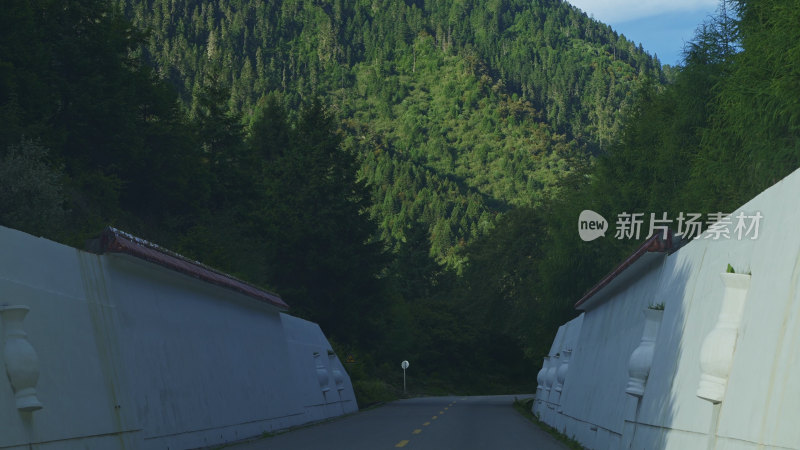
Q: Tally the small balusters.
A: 8